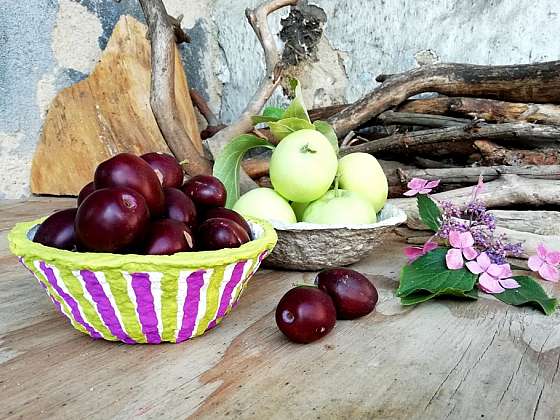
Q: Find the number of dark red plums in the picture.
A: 12